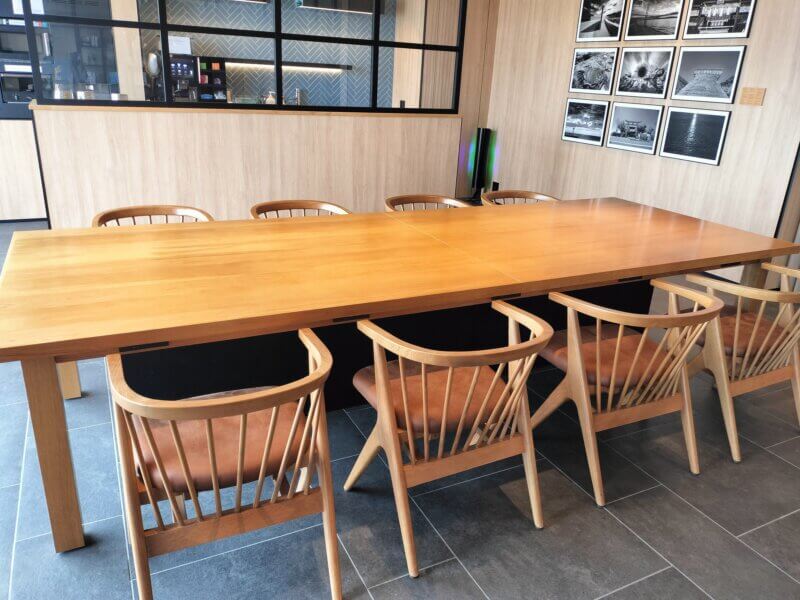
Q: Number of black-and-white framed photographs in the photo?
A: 9